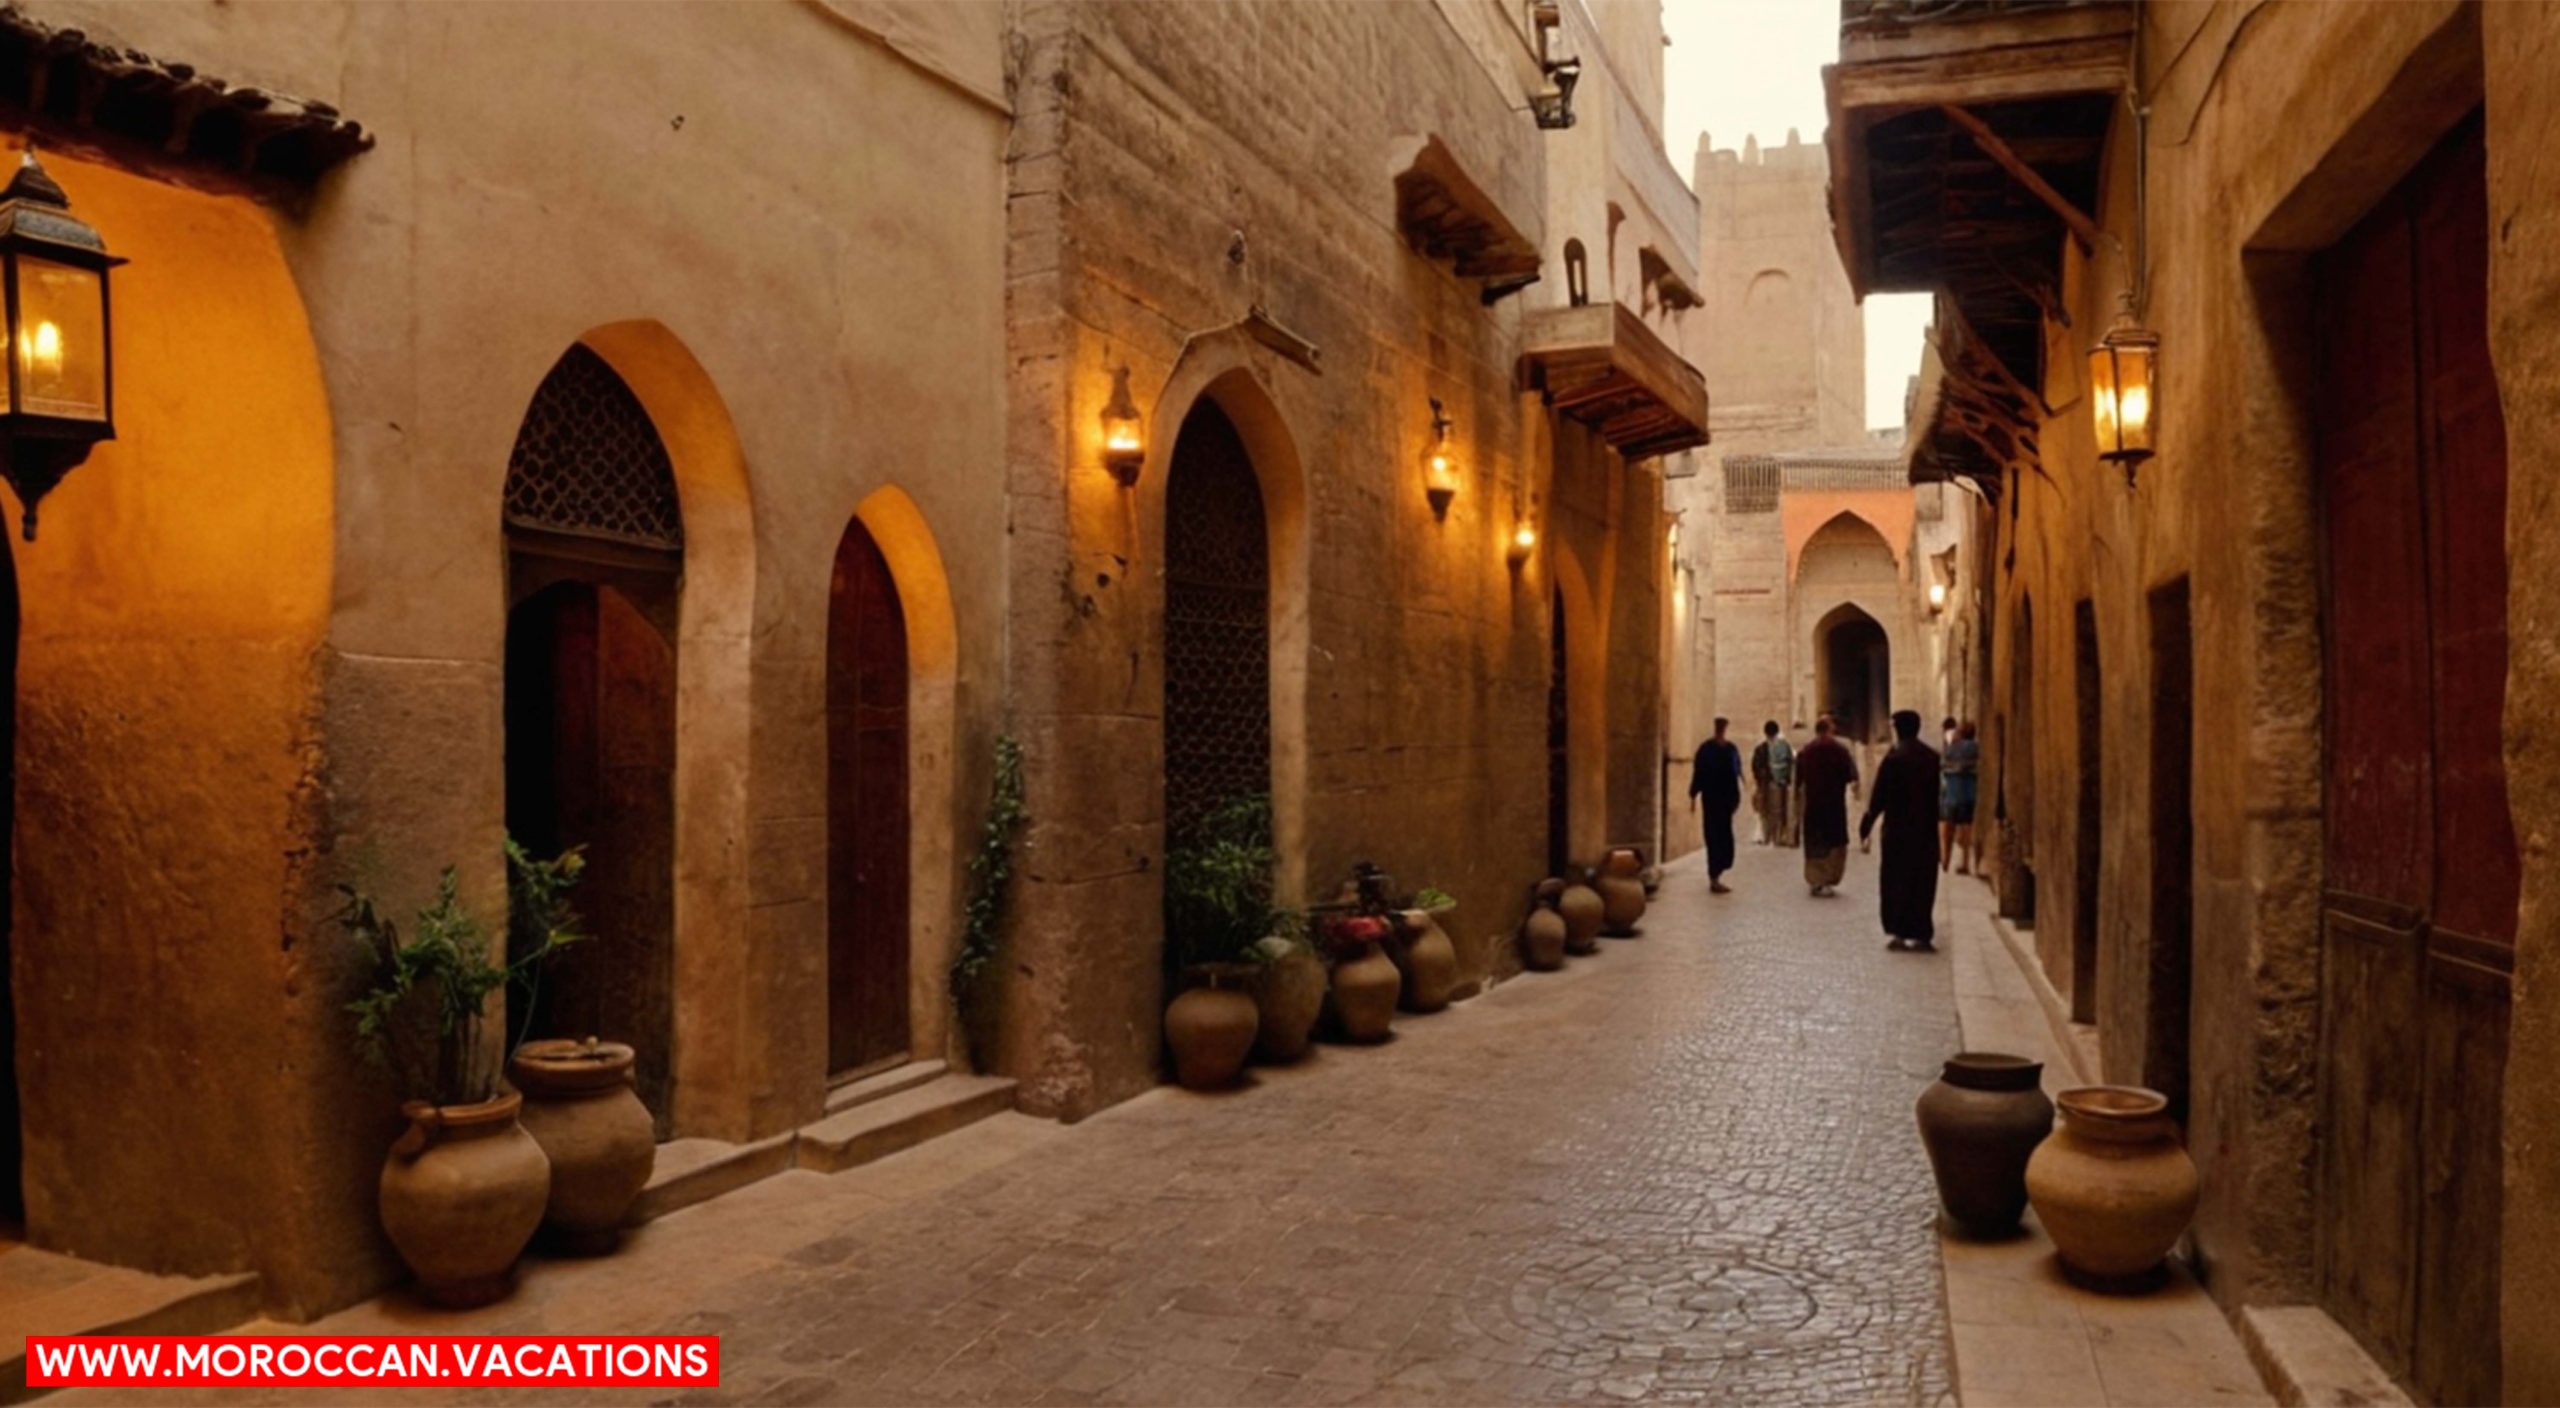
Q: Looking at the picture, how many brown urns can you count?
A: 11